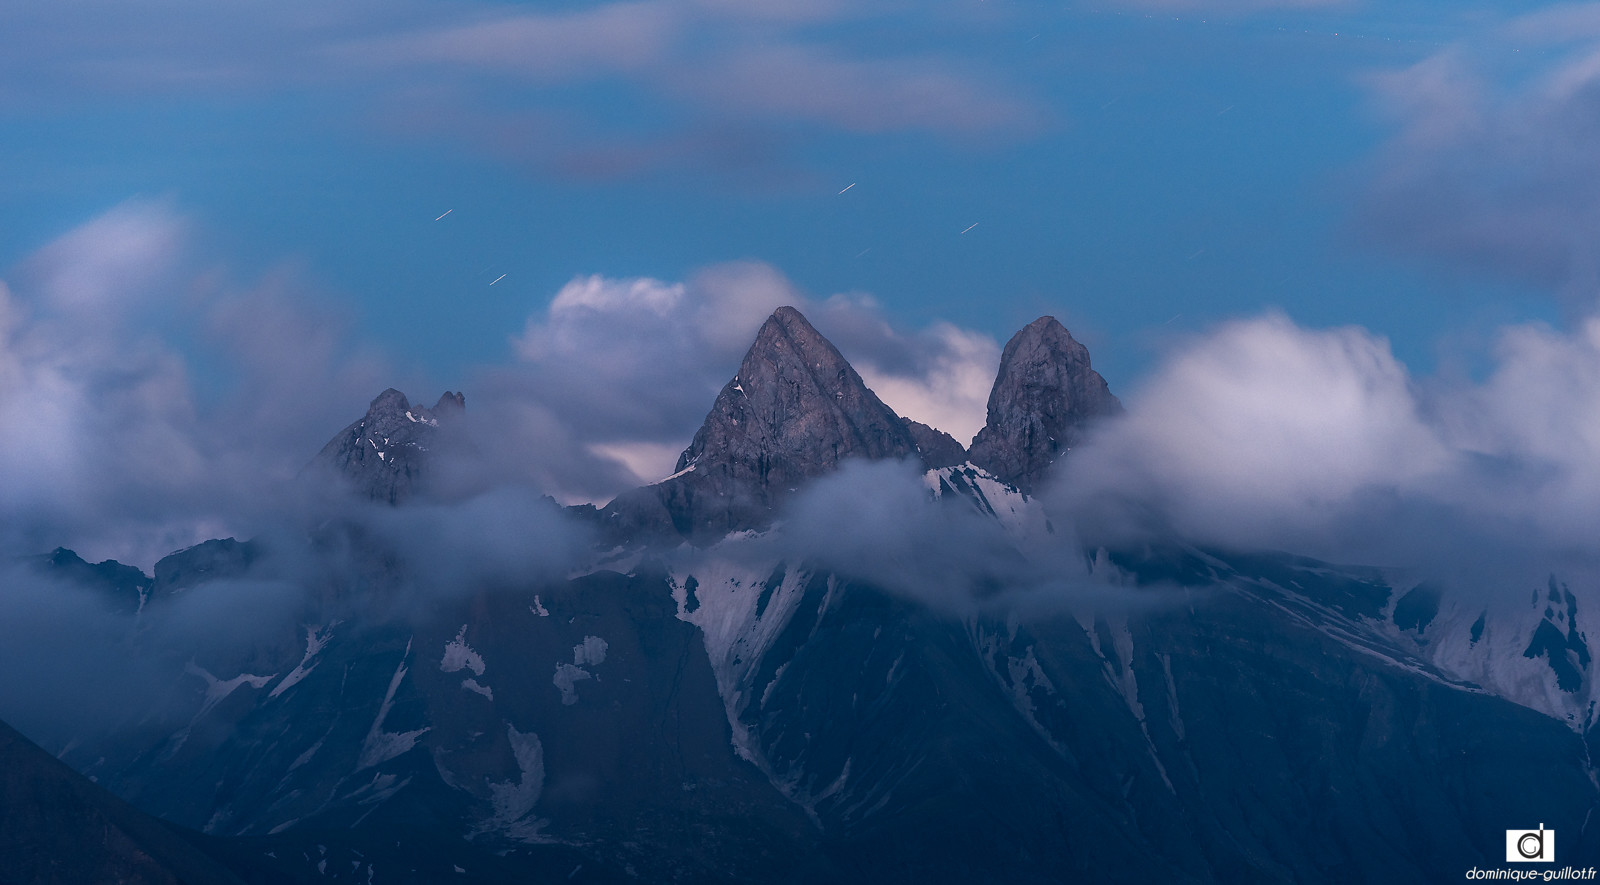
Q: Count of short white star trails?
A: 4